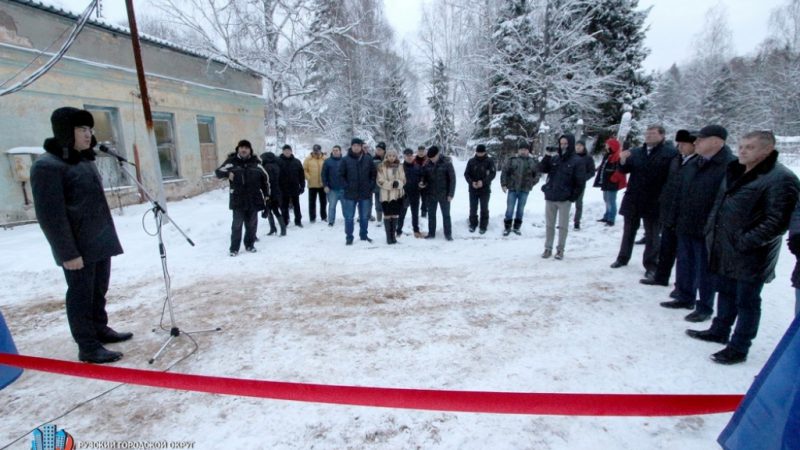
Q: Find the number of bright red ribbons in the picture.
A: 1